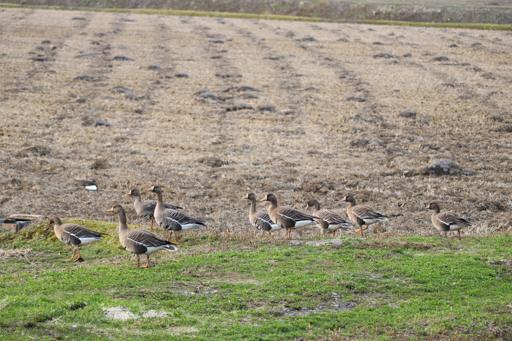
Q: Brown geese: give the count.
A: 9